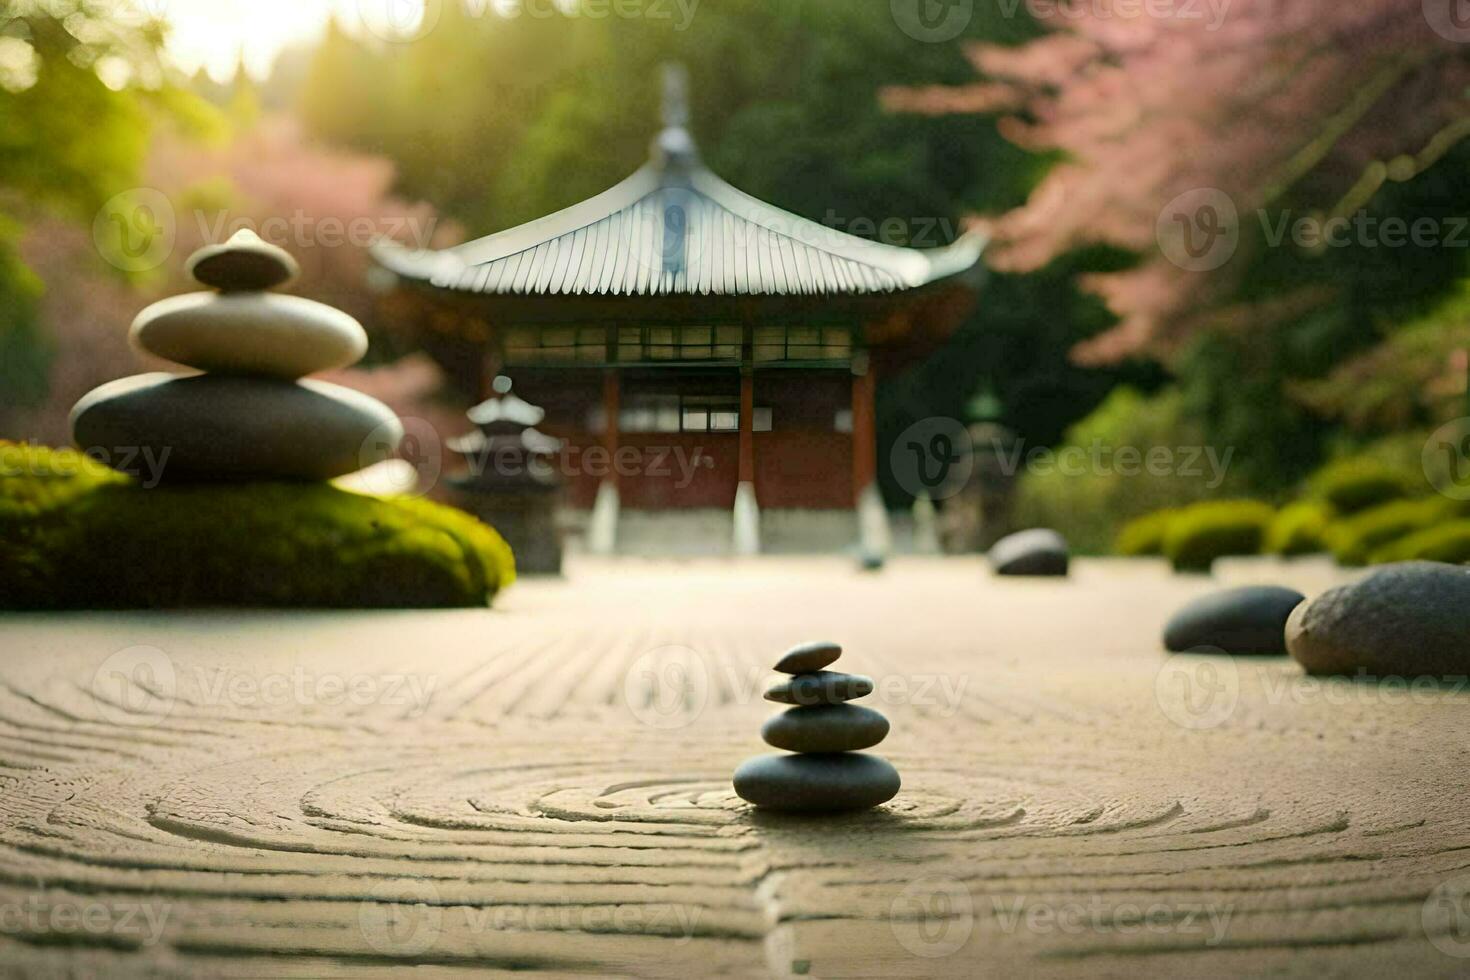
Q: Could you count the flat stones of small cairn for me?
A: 4